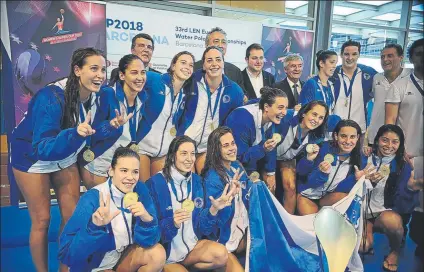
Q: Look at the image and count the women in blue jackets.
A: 13